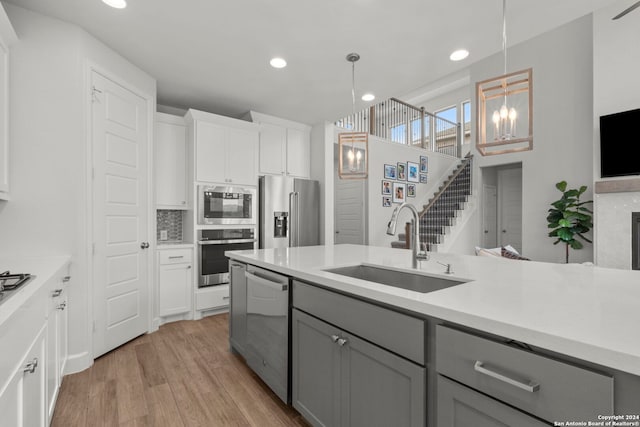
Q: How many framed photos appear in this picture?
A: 9